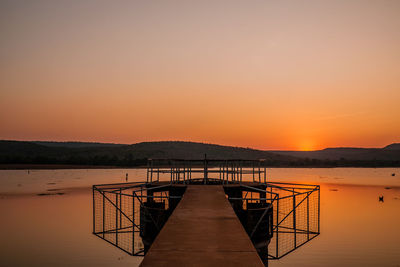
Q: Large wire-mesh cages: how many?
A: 2